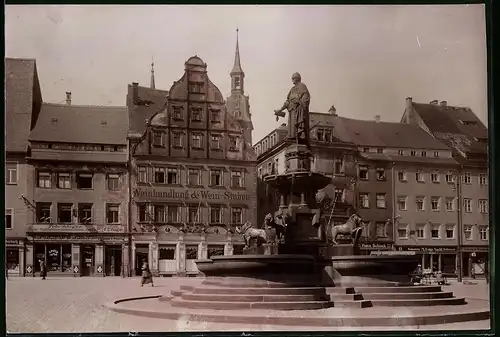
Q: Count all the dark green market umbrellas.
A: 0